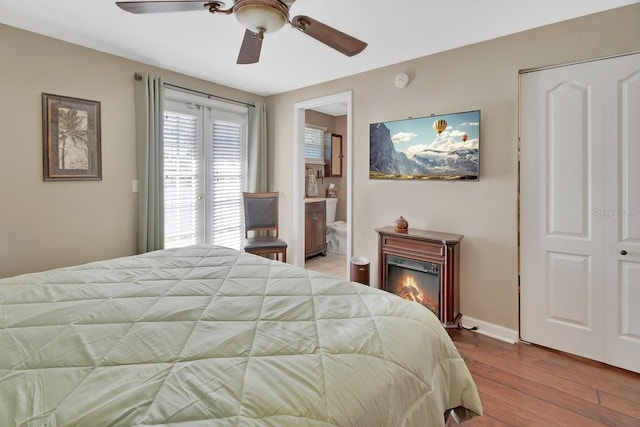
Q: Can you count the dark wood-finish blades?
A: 3